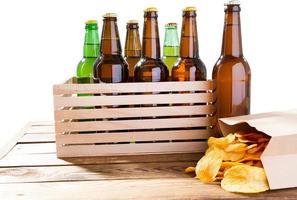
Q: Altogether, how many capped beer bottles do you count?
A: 7